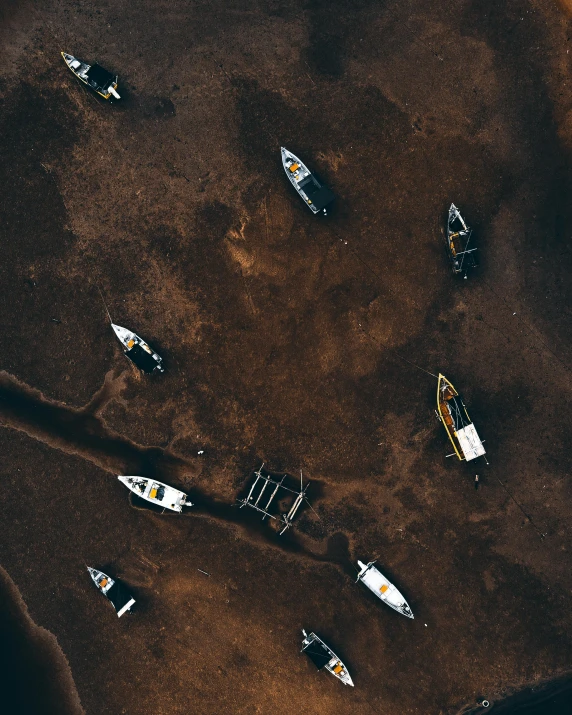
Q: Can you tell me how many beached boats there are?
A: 9